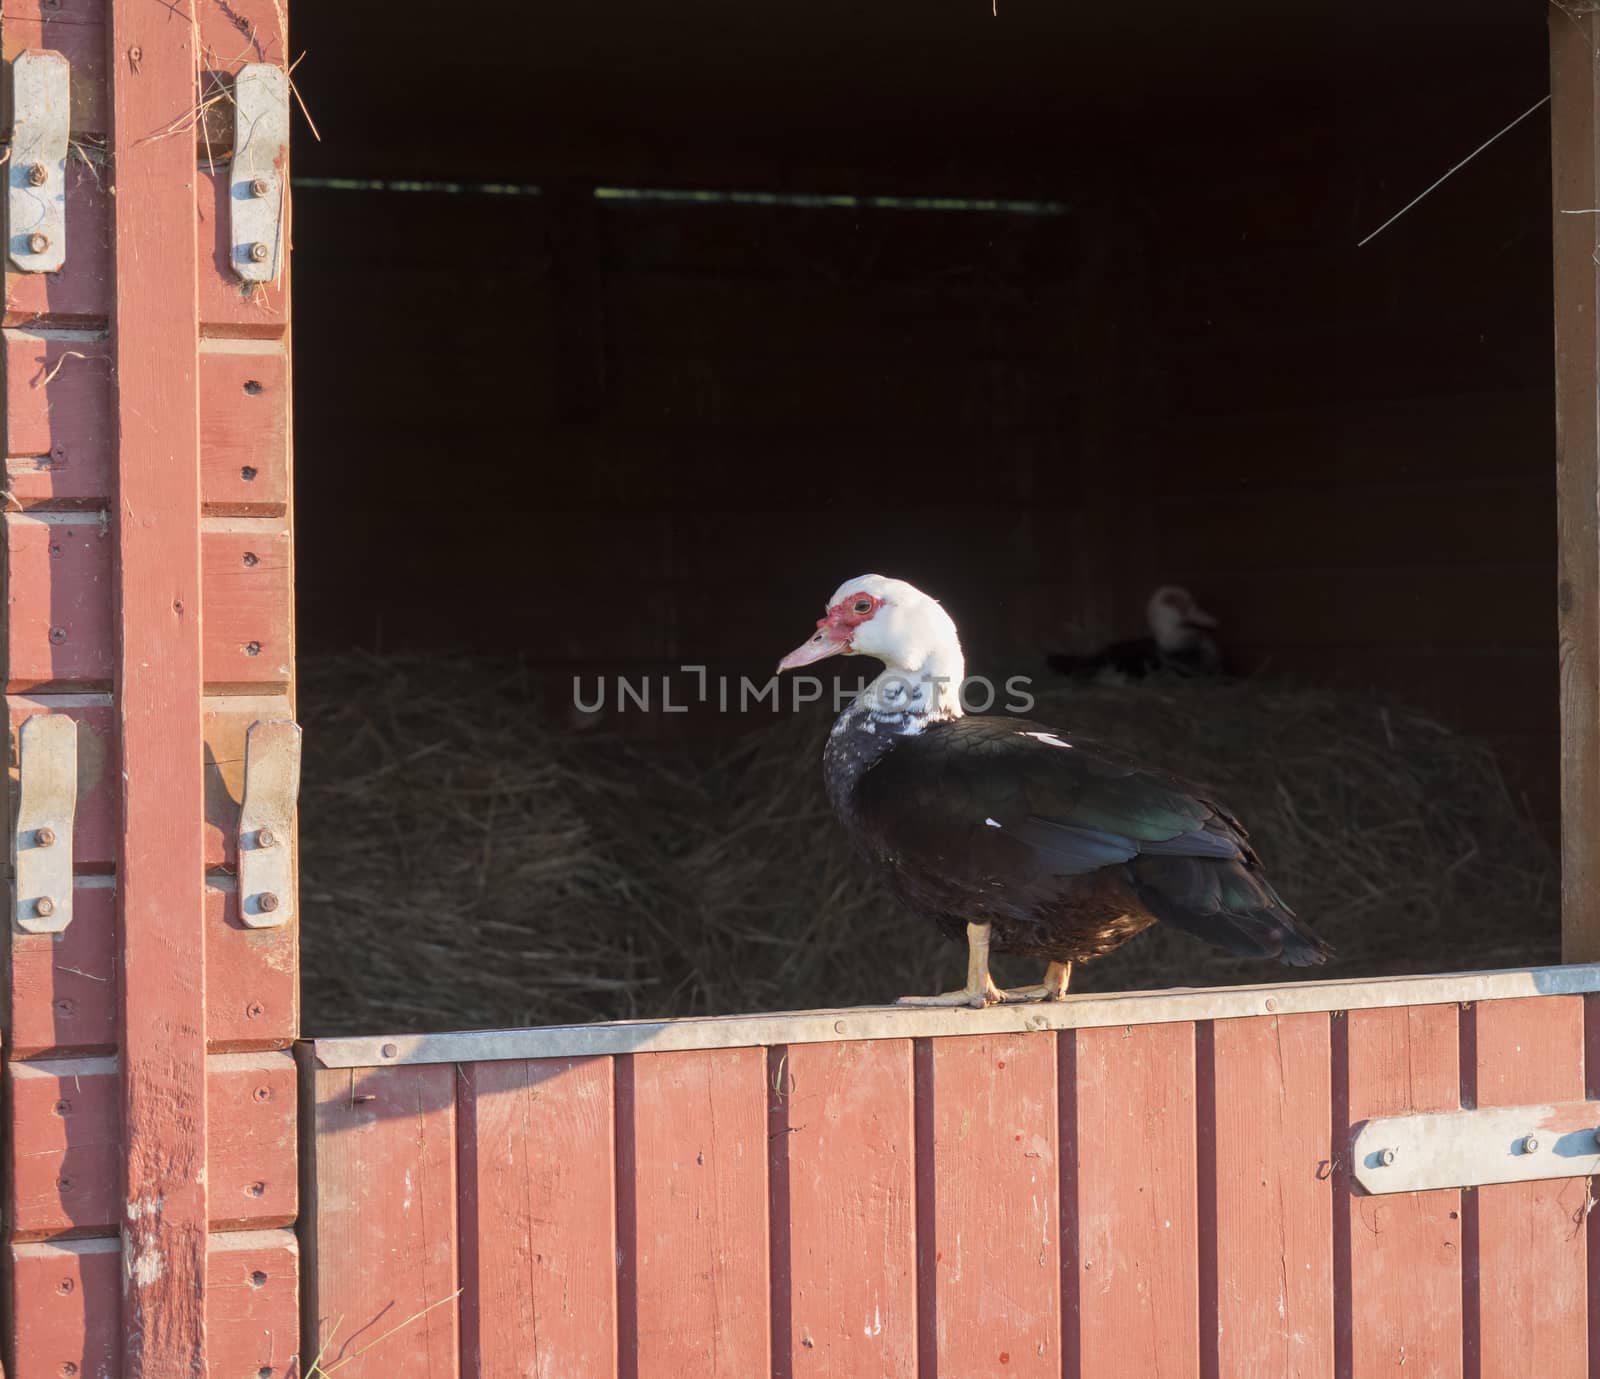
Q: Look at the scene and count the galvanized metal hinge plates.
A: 5